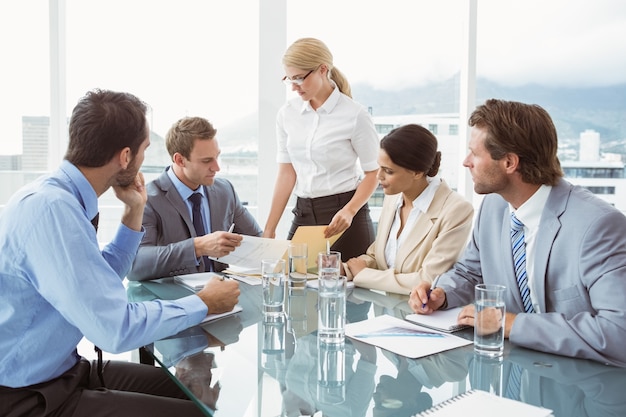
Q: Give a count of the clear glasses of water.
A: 5